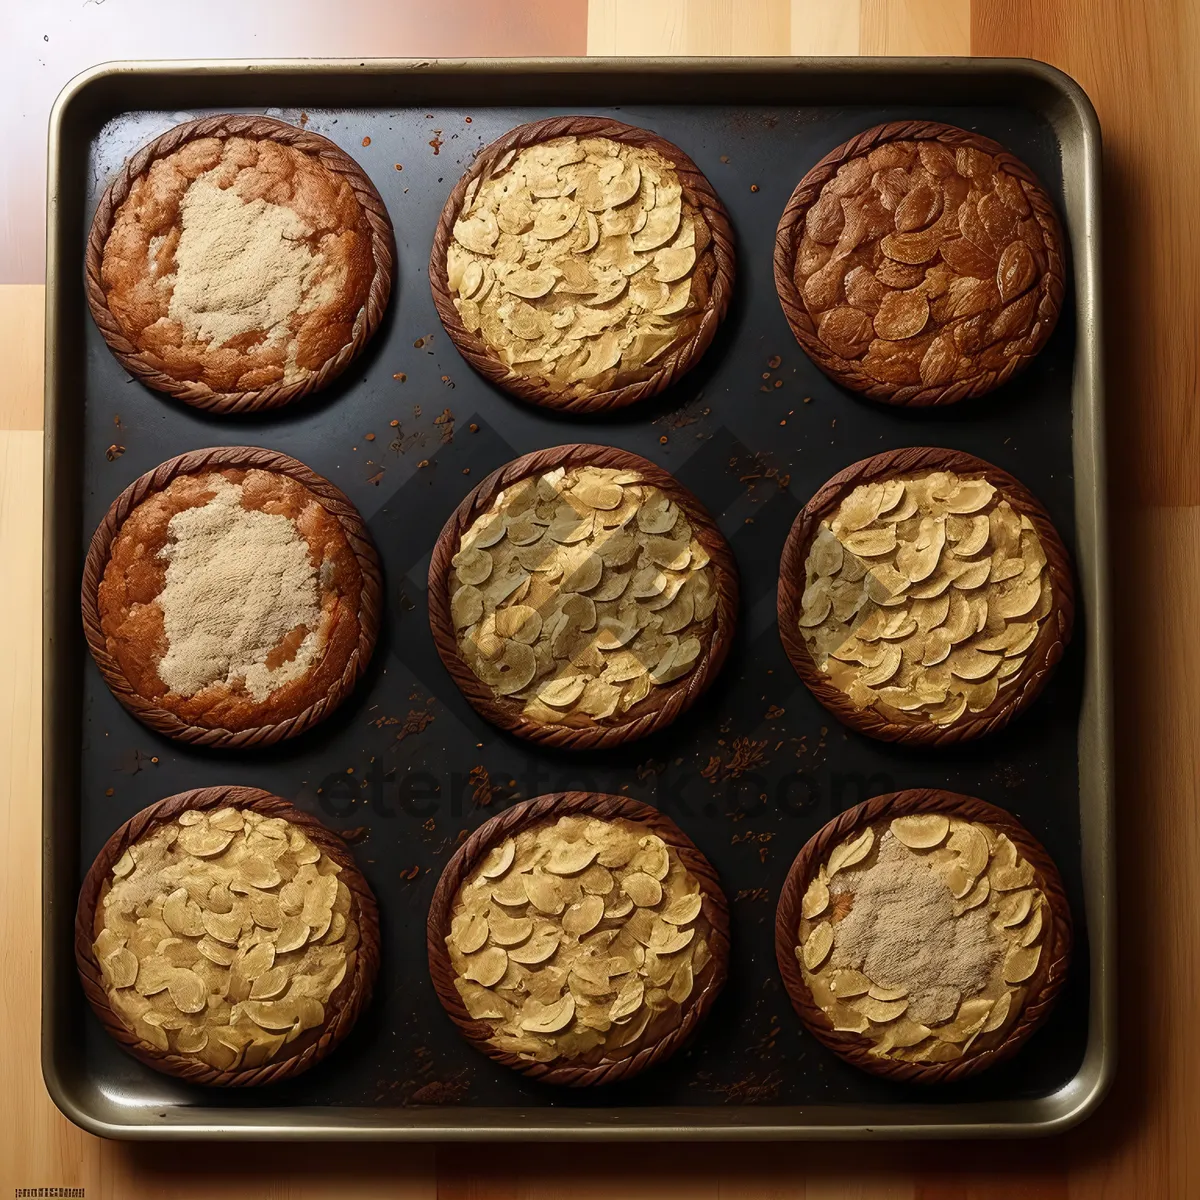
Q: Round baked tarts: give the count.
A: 9